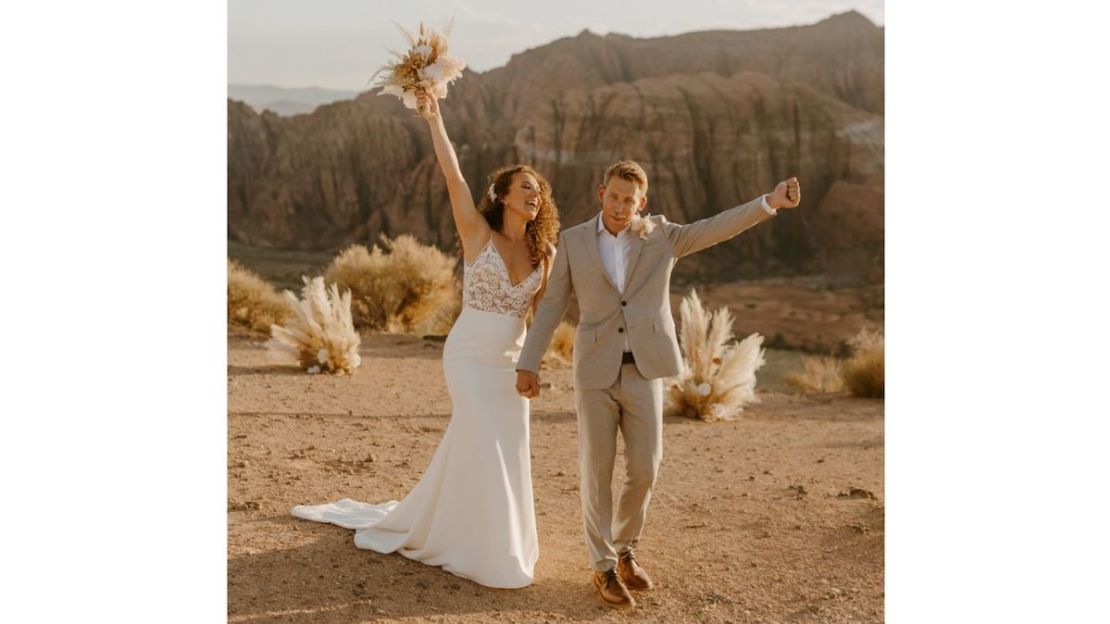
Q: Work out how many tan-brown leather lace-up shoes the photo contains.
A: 2